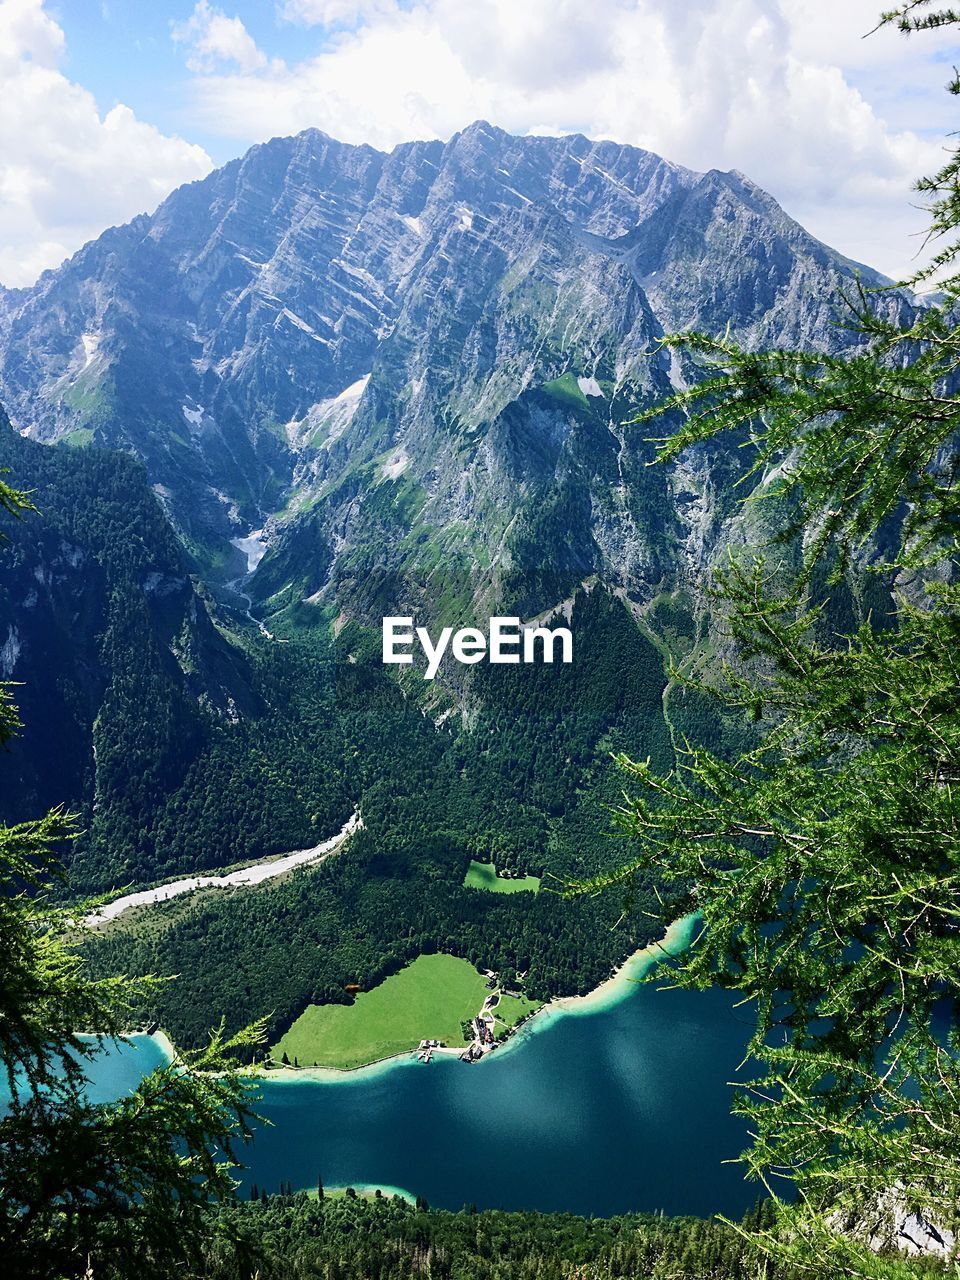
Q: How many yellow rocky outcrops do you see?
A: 0